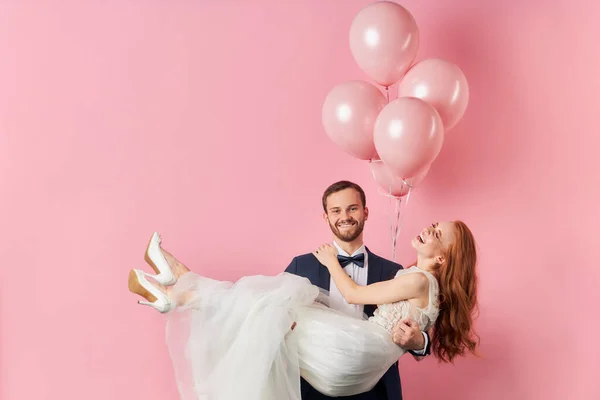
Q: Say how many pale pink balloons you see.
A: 5